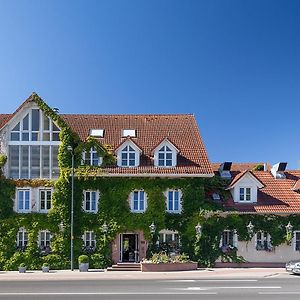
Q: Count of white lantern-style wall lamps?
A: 6